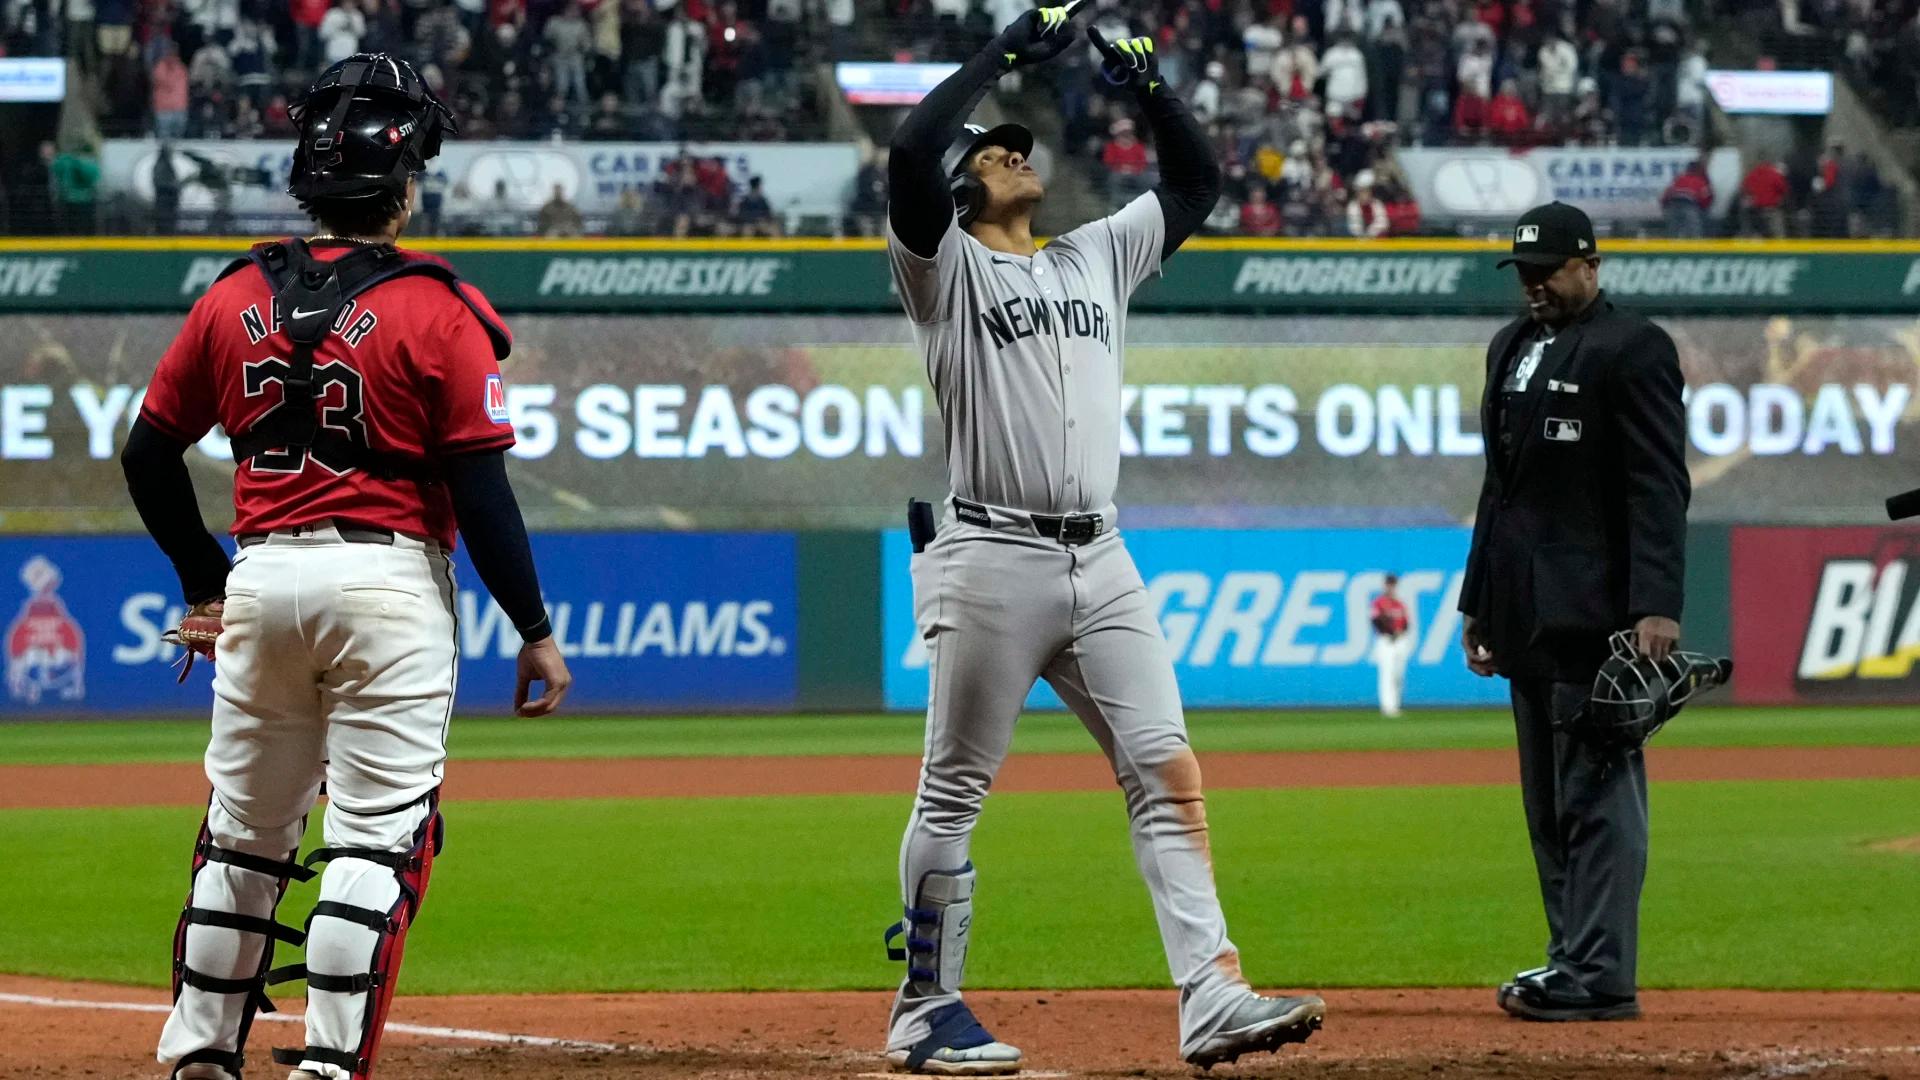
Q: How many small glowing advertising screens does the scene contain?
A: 3